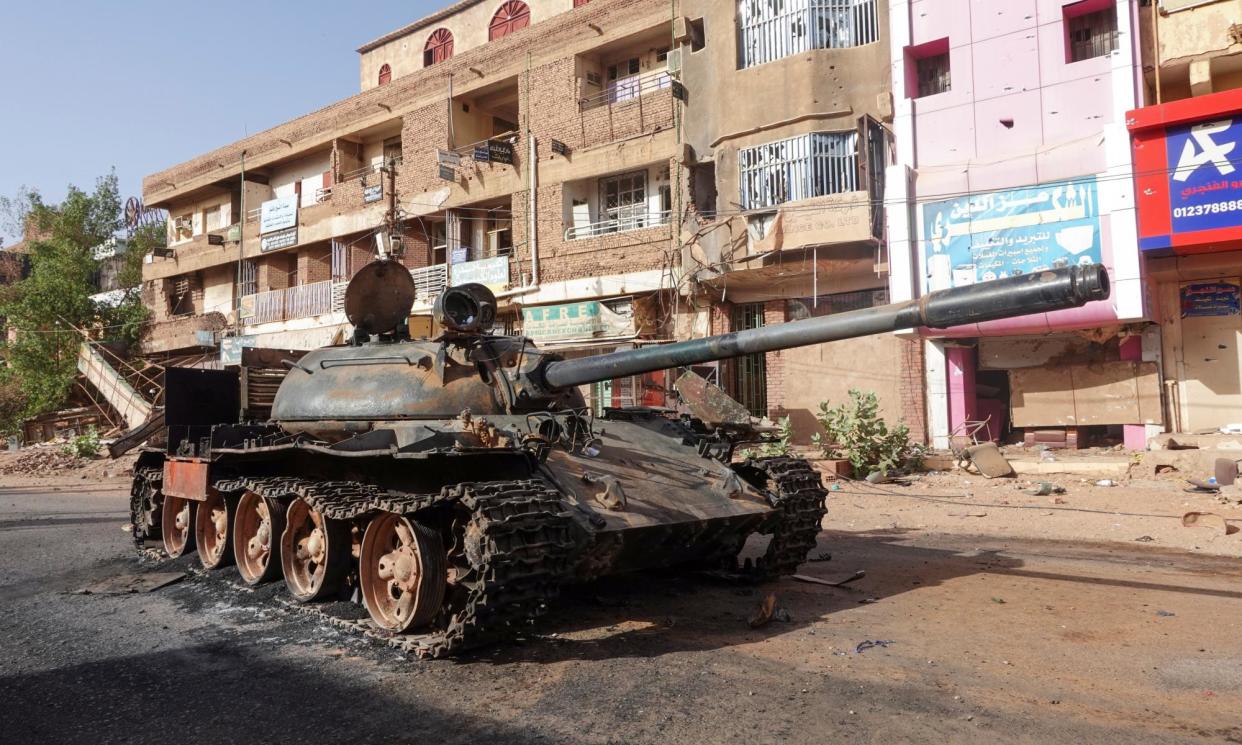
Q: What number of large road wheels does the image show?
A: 5